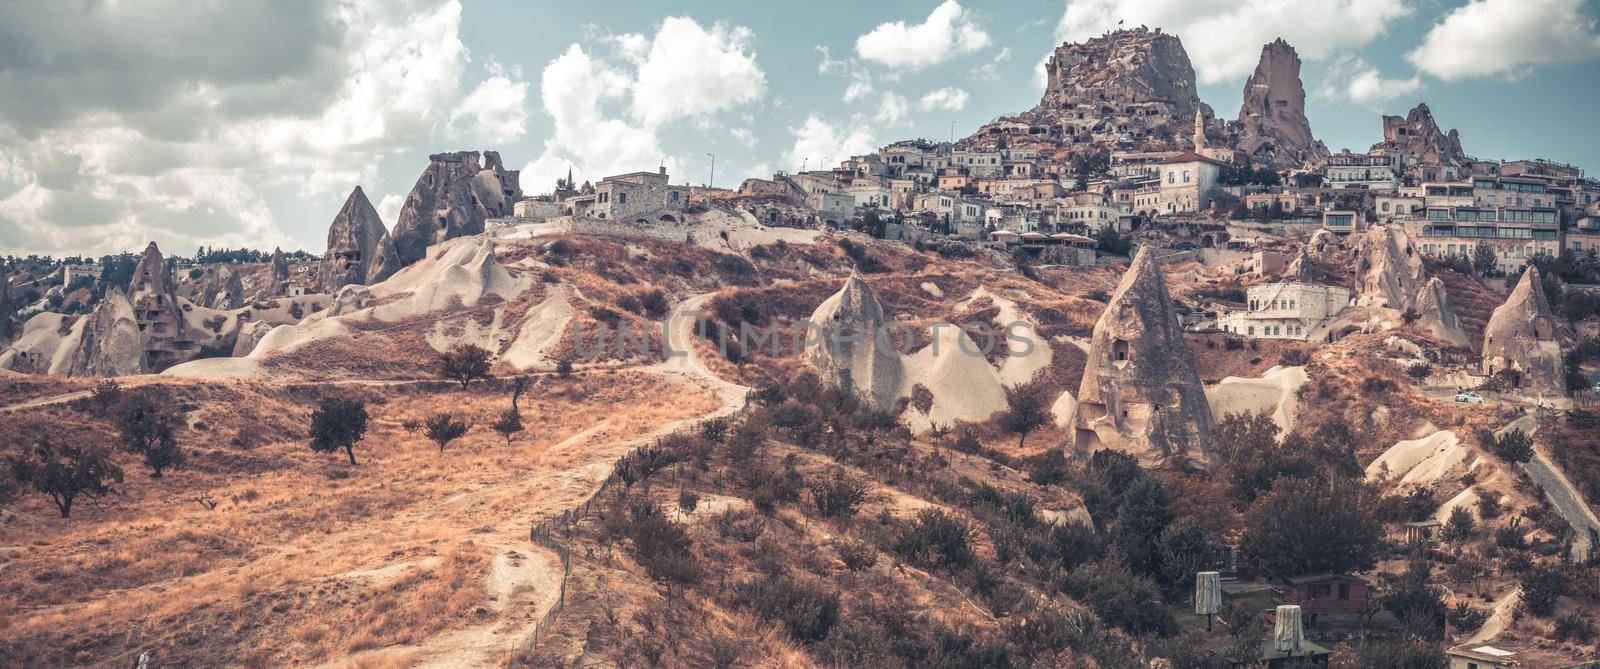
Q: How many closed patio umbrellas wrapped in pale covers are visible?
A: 2